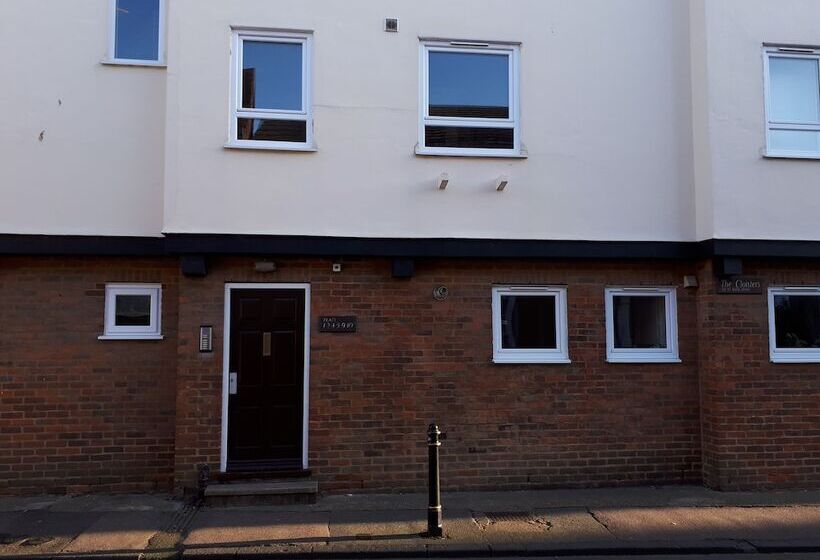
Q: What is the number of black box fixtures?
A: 3